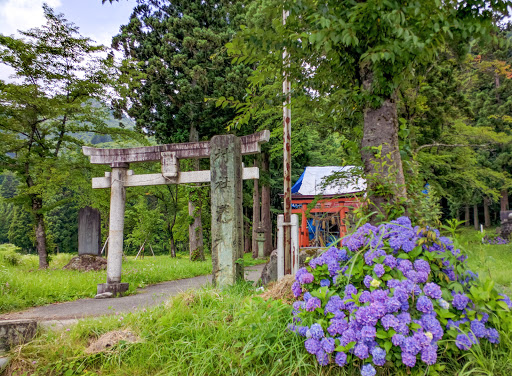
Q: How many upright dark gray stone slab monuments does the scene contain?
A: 1